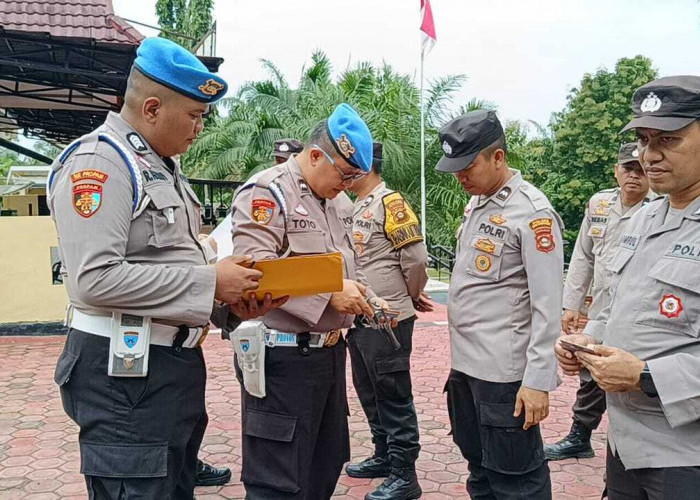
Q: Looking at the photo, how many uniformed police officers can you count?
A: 7